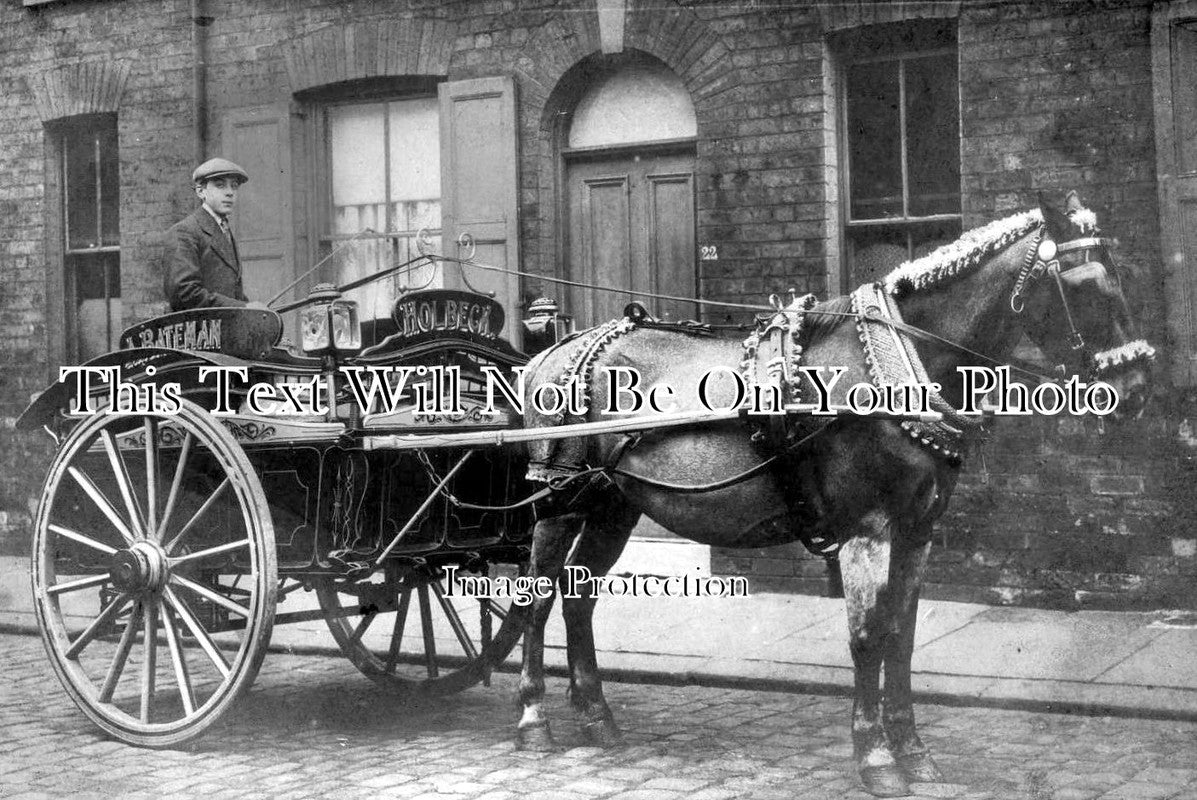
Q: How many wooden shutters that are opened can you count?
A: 2